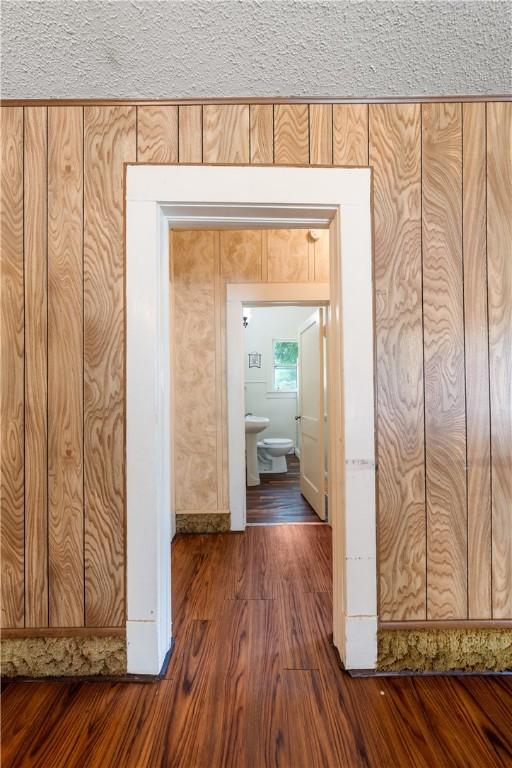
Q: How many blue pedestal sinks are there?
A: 0